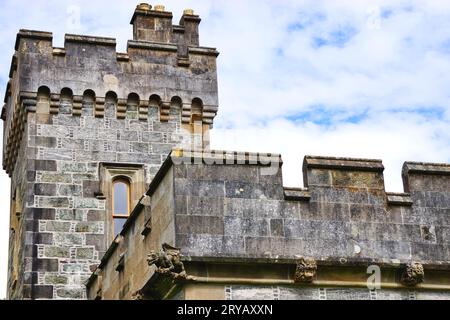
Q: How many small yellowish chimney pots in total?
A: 3